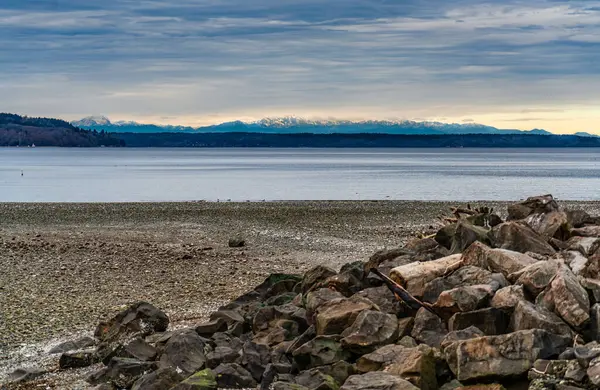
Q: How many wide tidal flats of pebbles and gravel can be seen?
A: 1